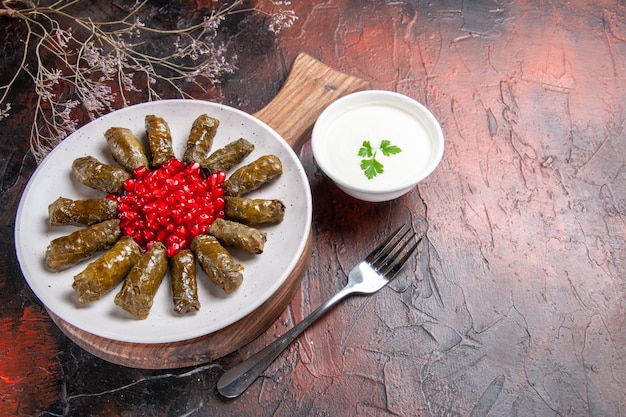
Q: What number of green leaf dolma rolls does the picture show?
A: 14